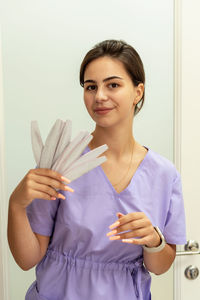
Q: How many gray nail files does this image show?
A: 7